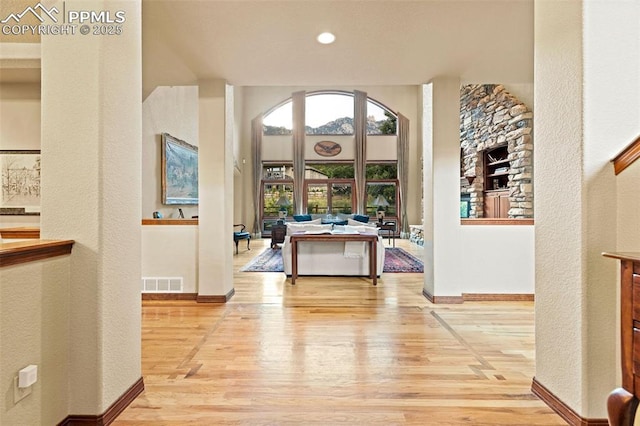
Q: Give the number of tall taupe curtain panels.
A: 4